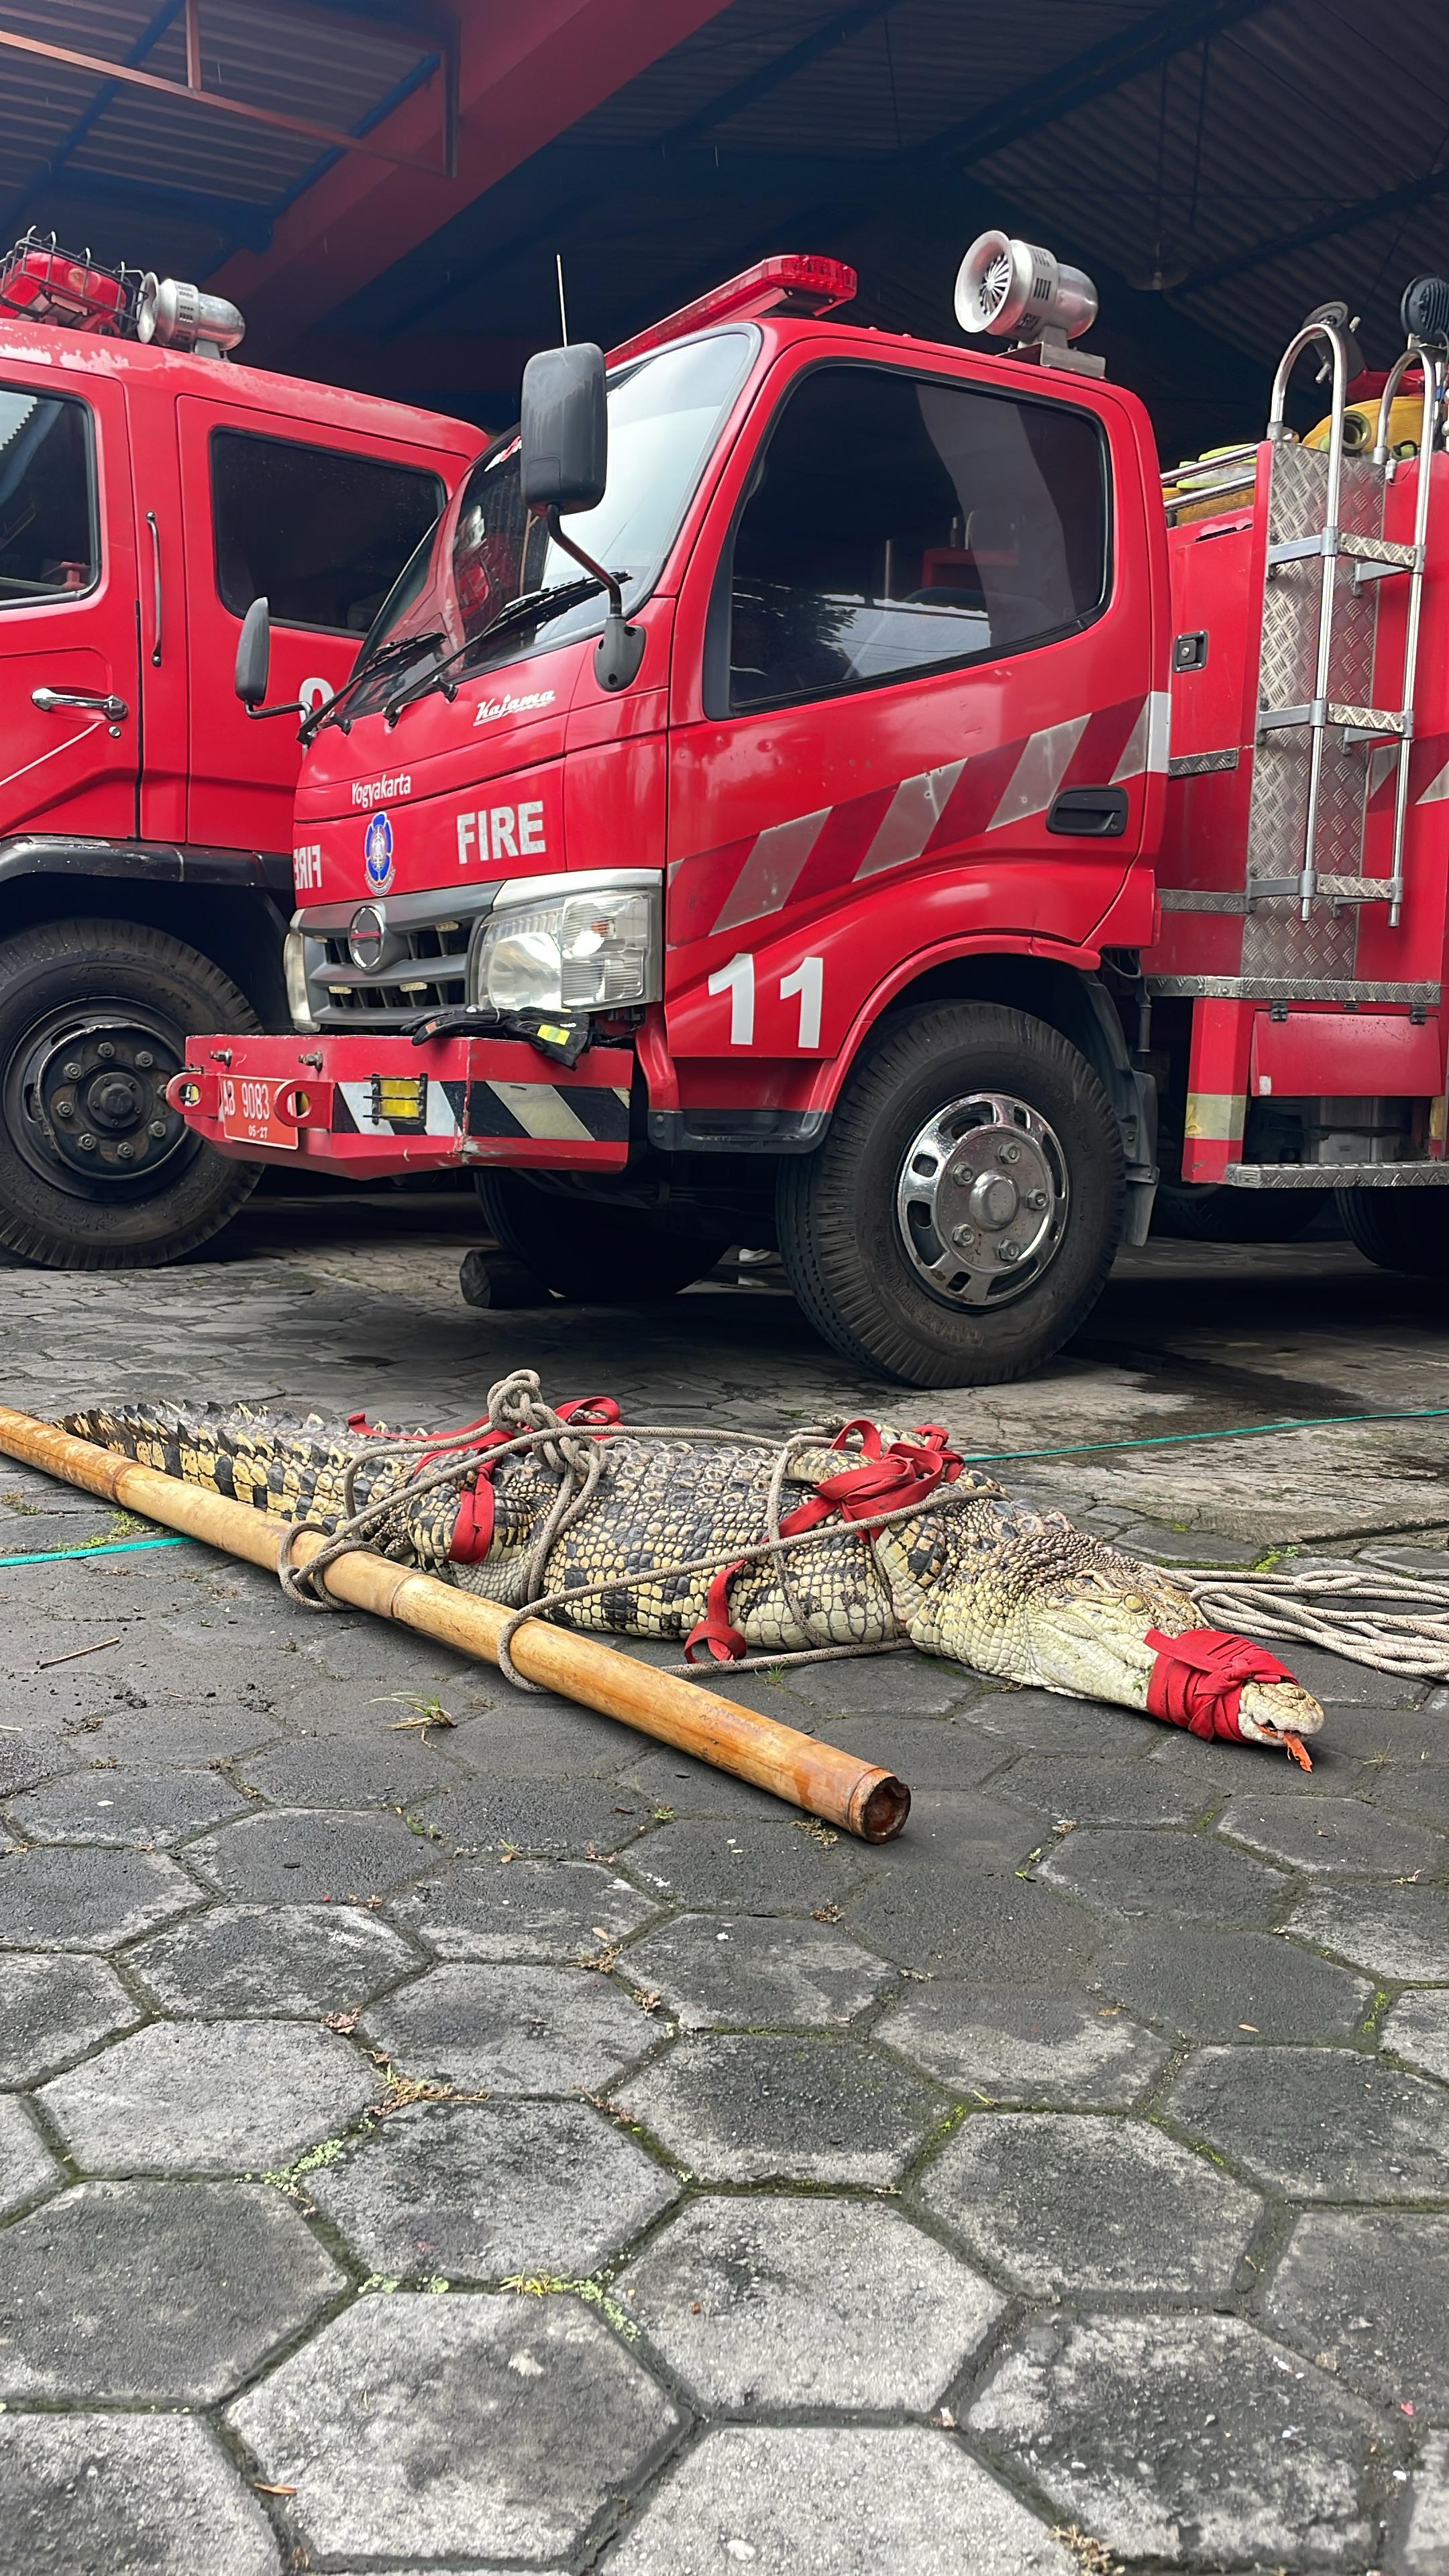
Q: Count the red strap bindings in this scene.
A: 3